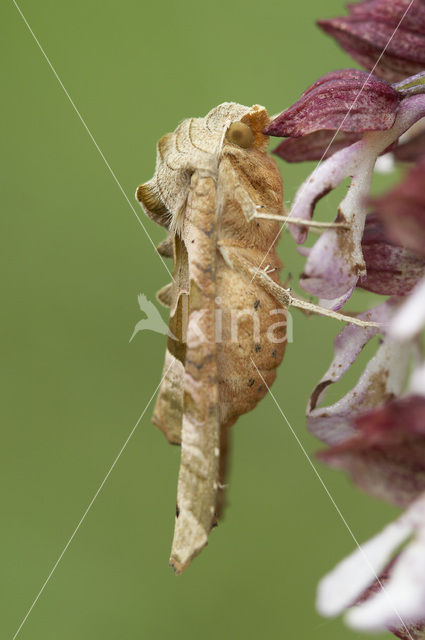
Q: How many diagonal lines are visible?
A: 4